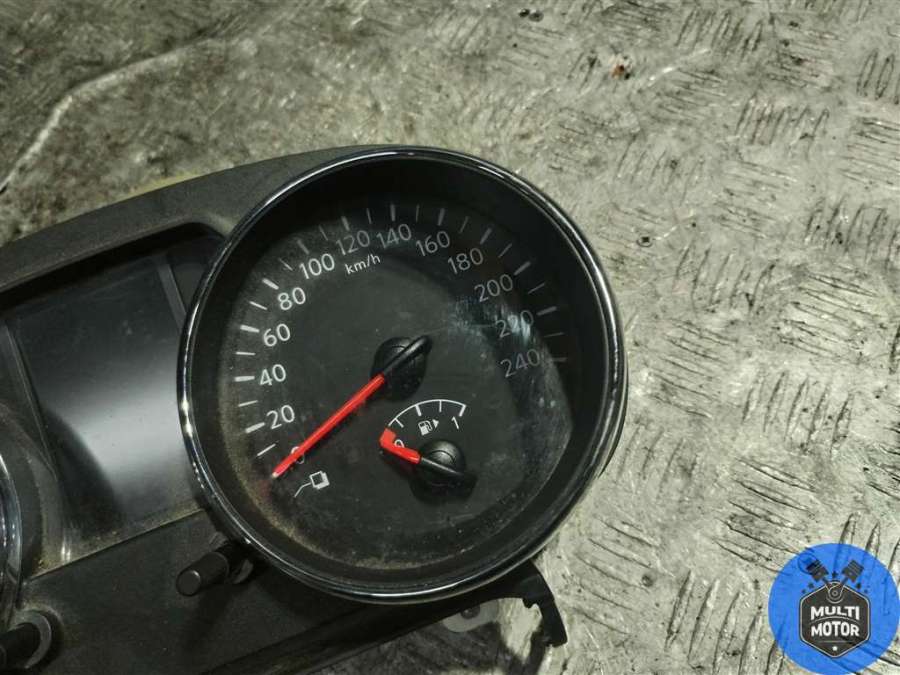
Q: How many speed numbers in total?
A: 13